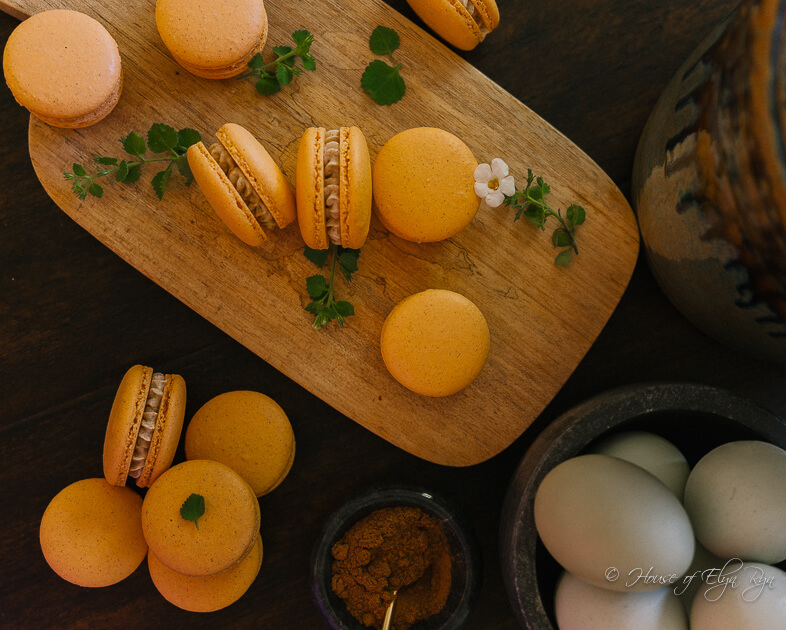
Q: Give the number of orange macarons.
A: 12